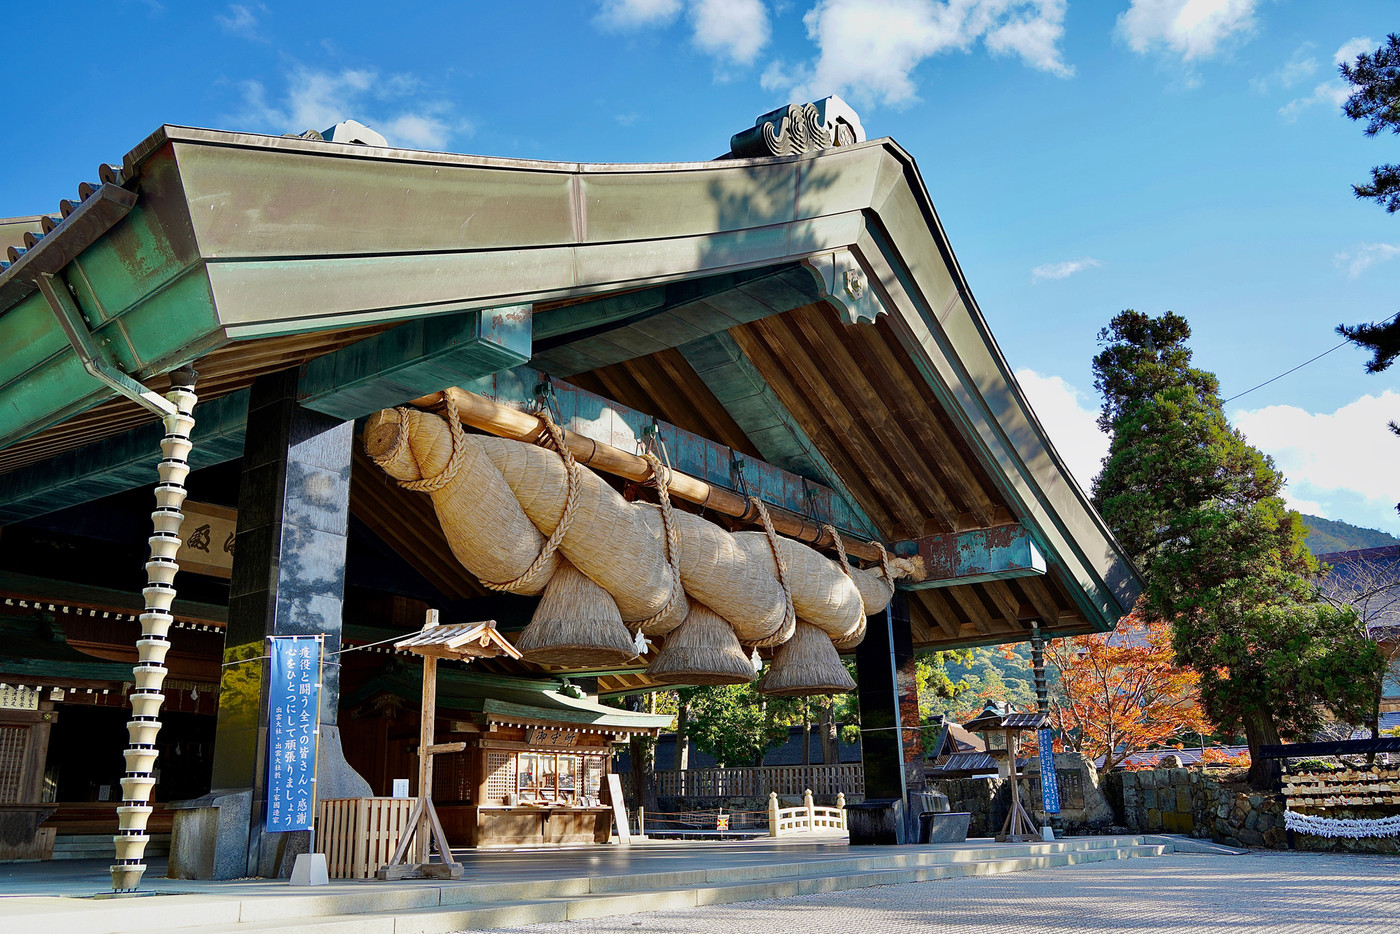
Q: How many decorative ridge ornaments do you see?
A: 2